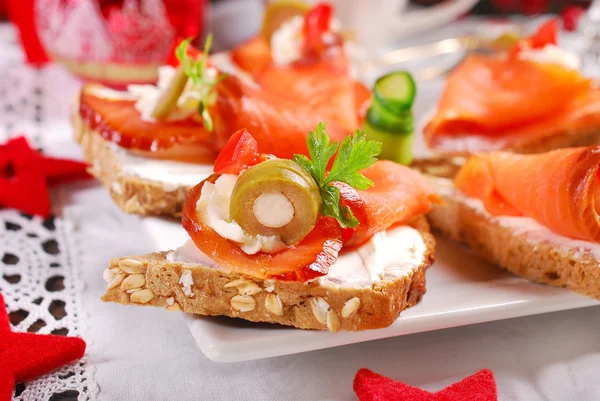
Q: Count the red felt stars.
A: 3